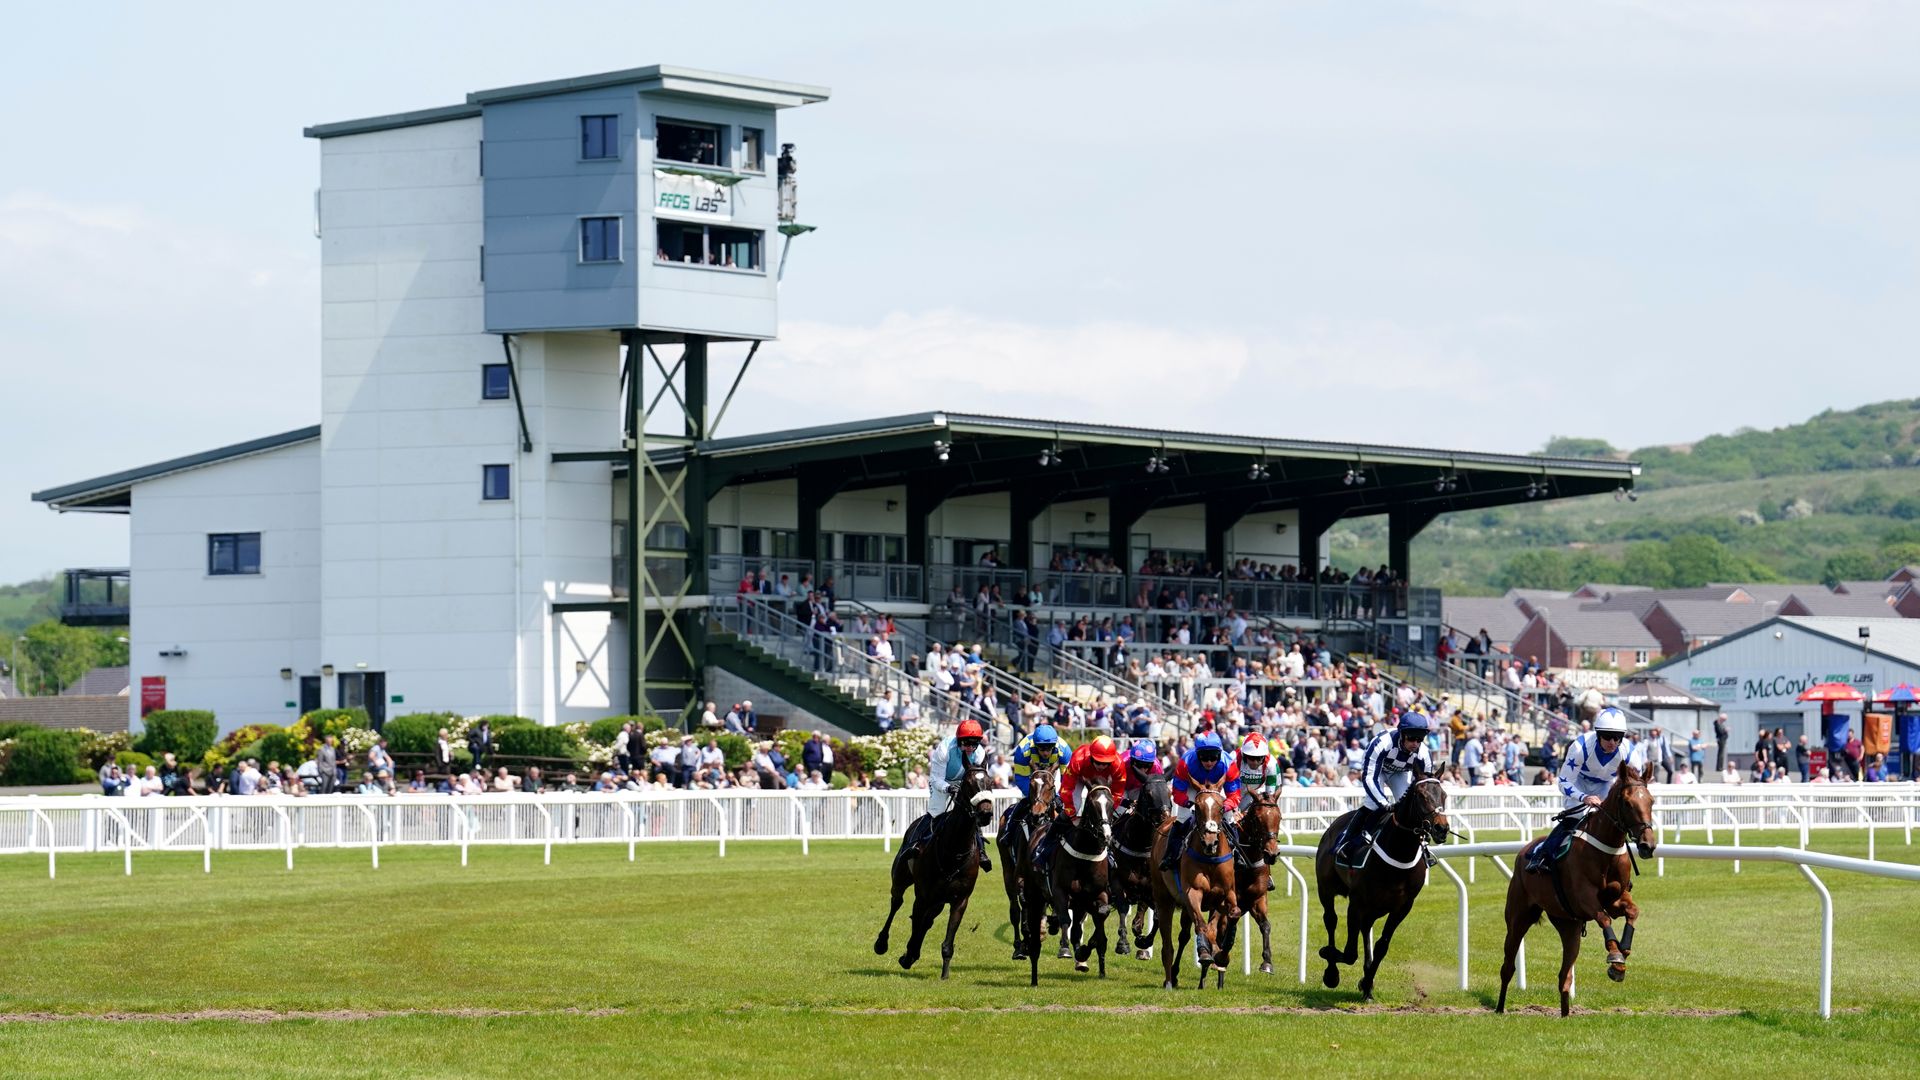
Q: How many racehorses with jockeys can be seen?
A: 8